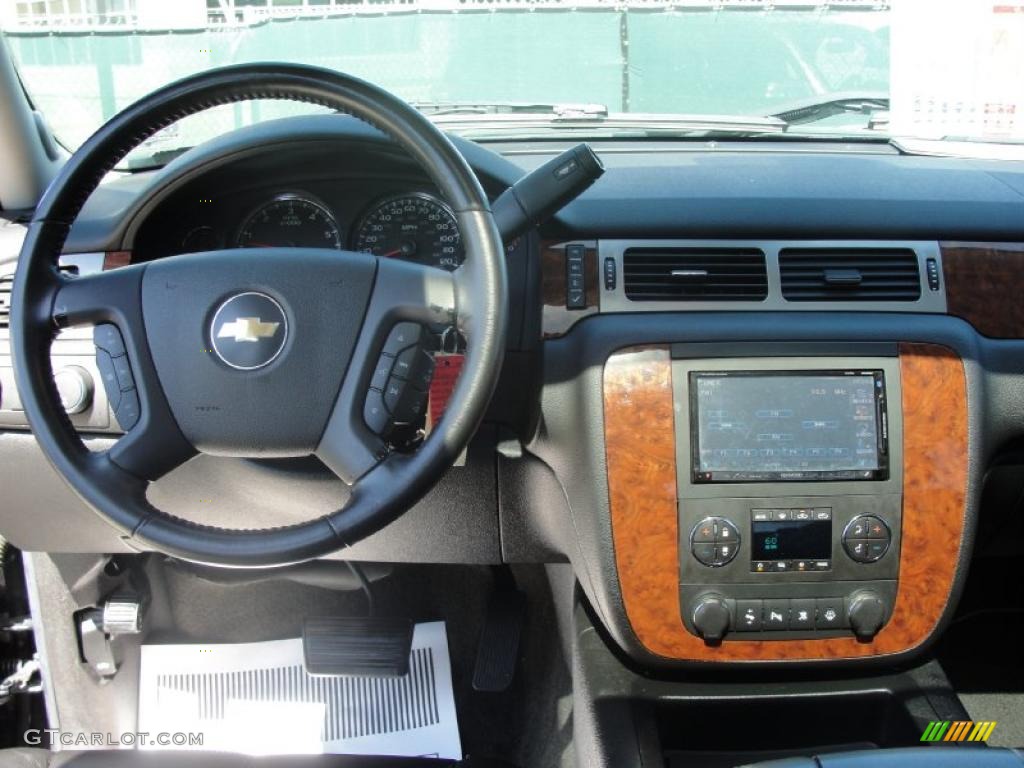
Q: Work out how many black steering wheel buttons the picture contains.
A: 9